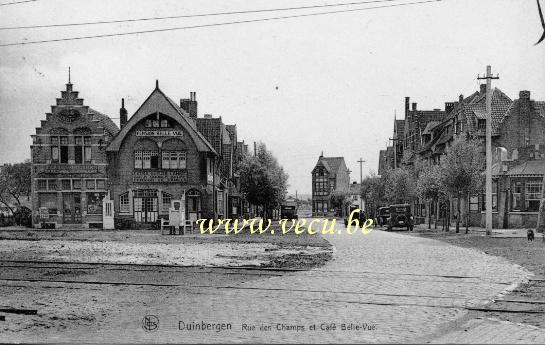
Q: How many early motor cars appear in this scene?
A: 4